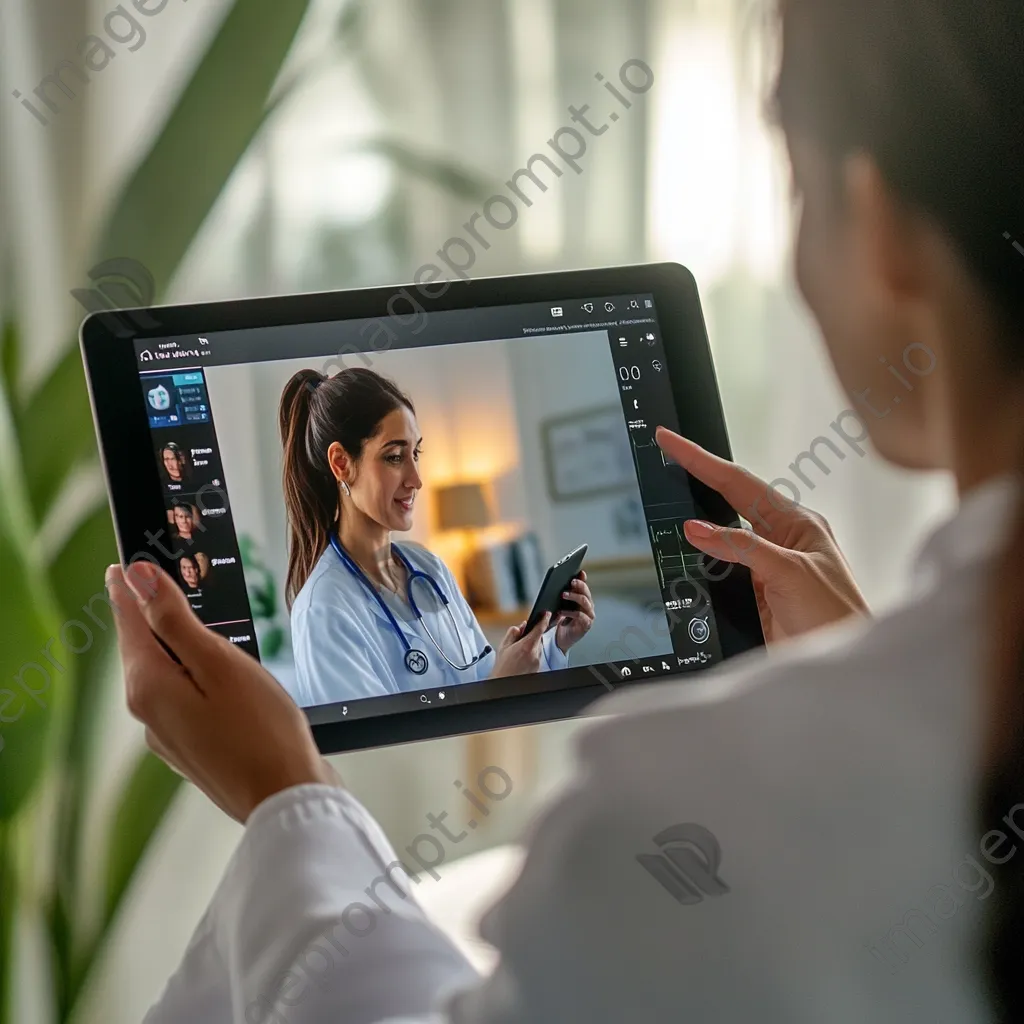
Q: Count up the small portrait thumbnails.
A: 3